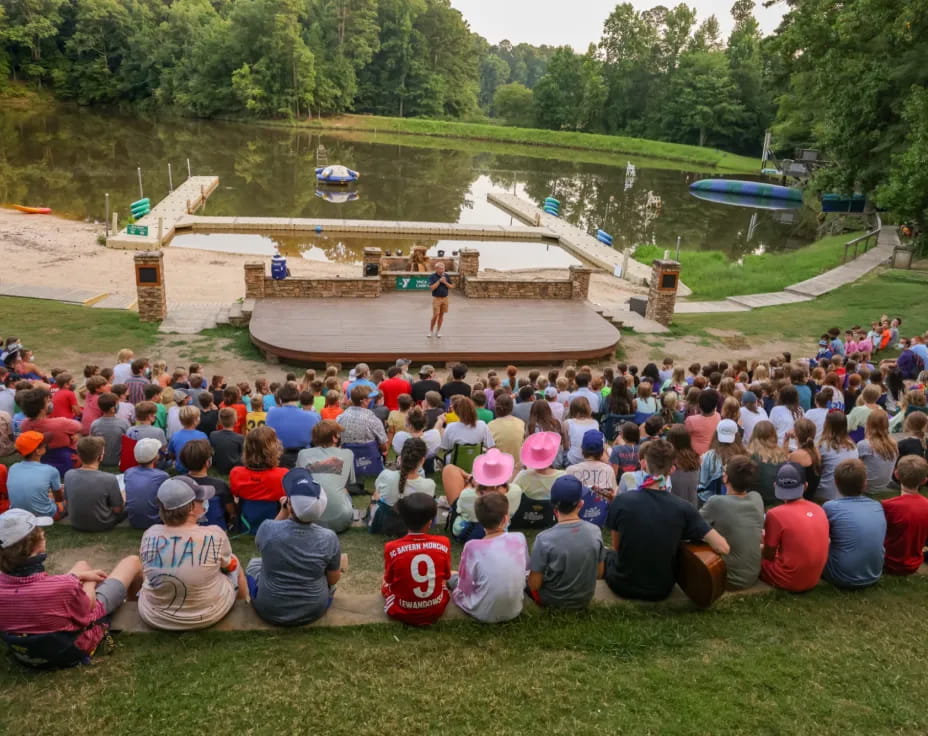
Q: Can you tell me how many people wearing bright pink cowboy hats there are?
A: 2